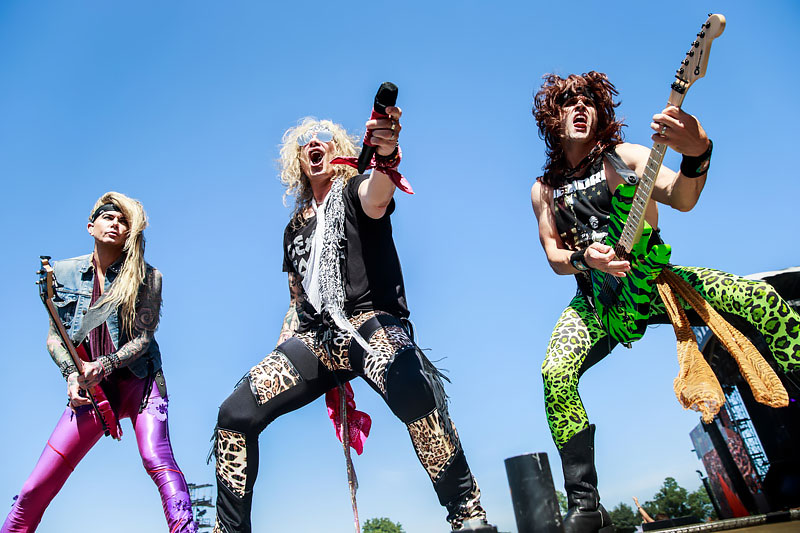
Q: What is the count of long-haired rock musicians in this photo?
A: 3